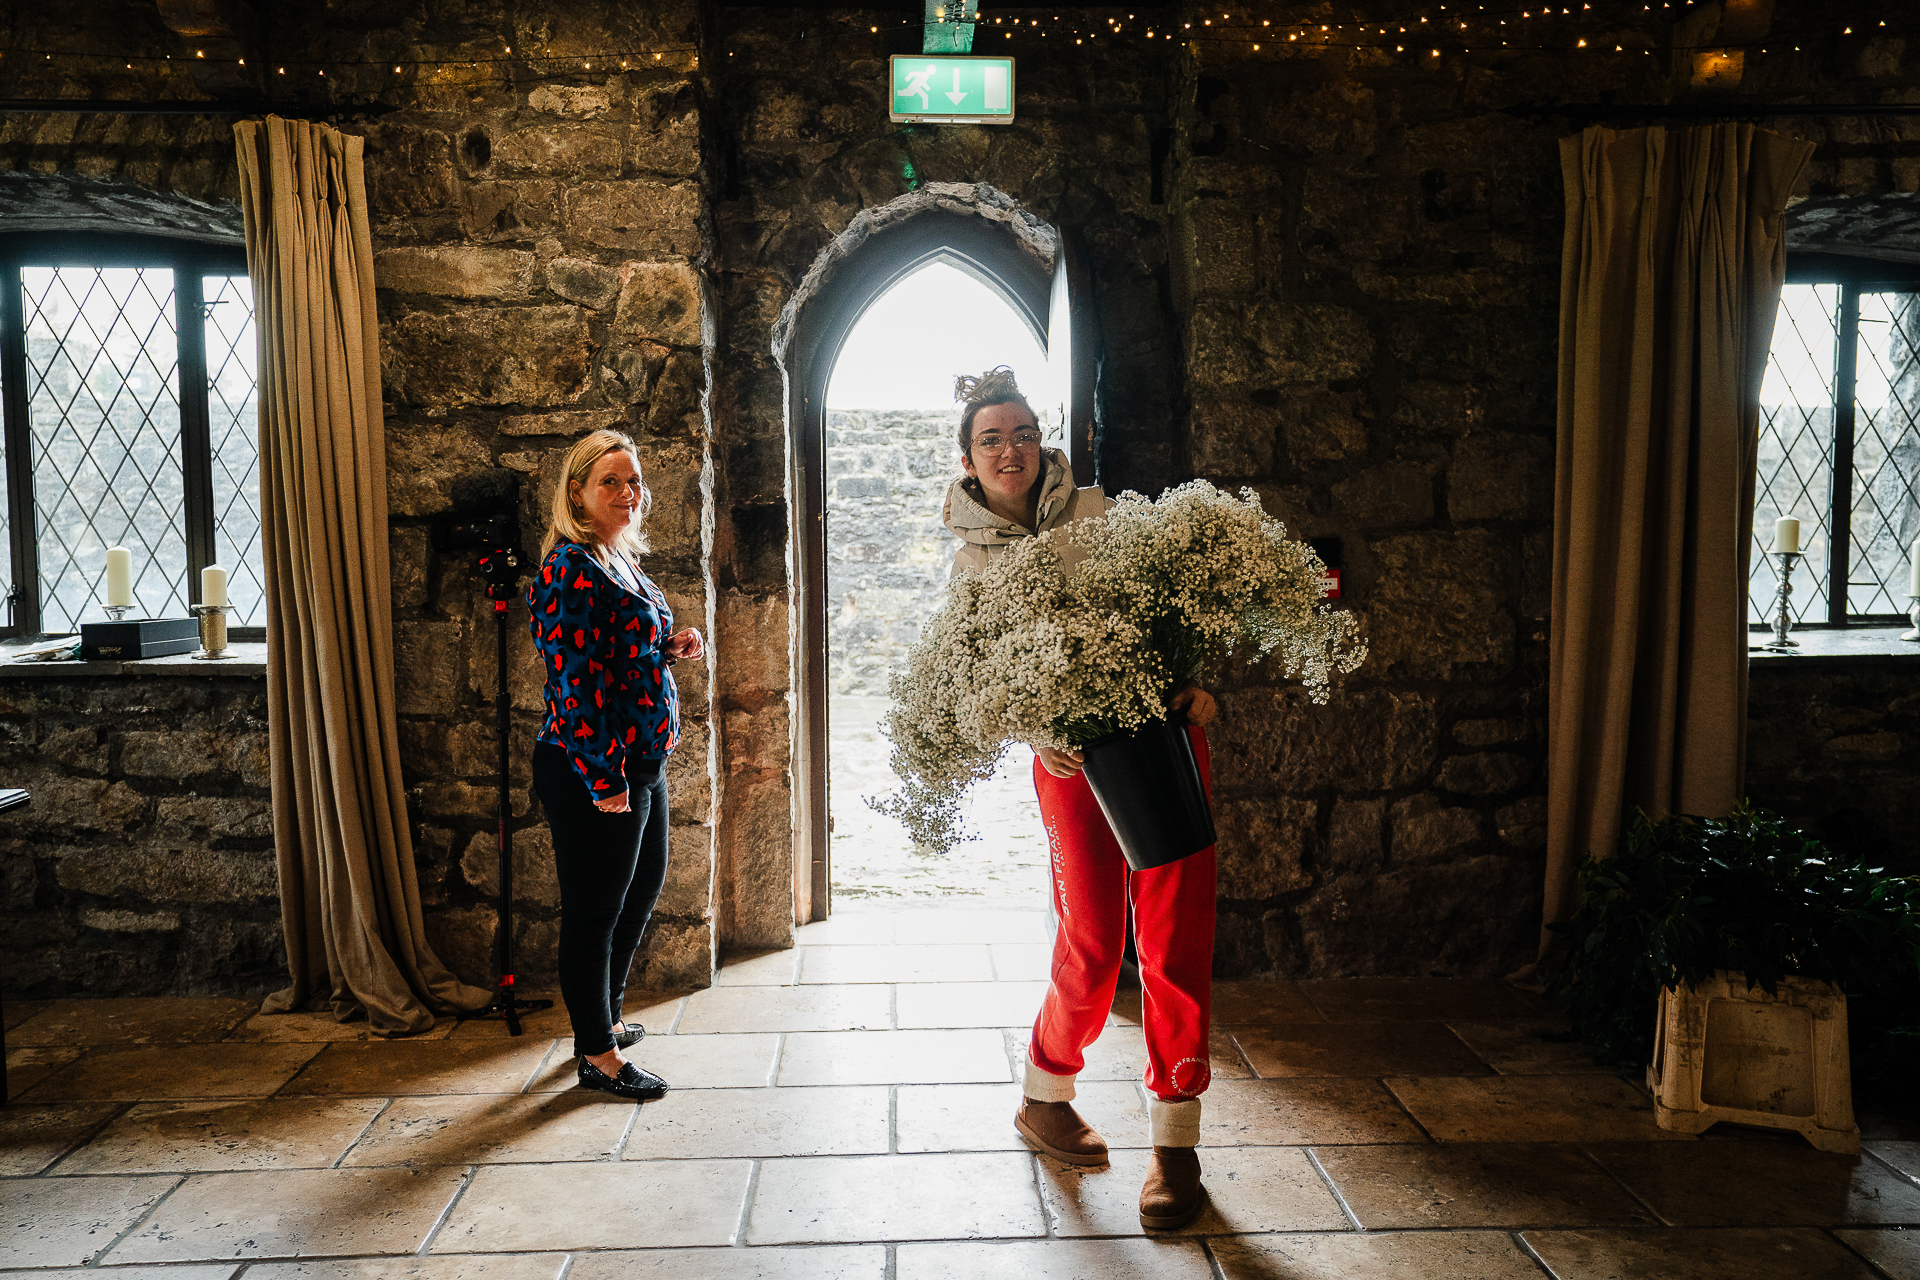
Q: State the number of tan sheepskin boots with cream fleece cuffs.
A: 2